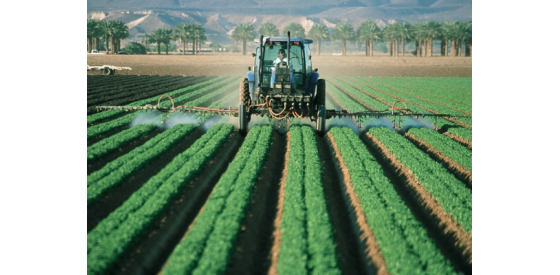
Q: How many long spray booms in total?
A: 2